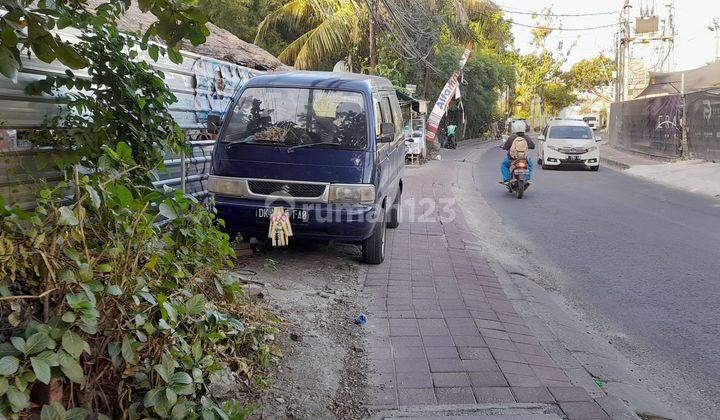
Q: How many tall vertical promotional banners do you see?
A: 1